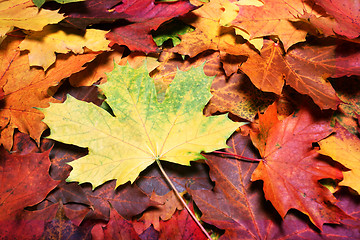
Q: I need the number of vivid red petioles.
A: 1